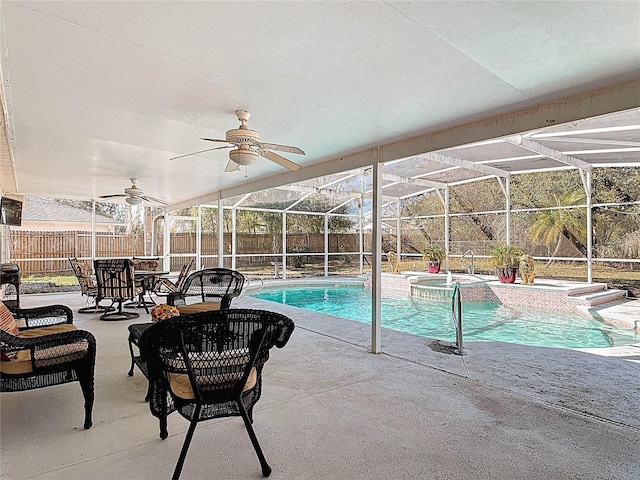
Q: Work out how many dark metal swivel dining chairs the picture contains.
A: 4